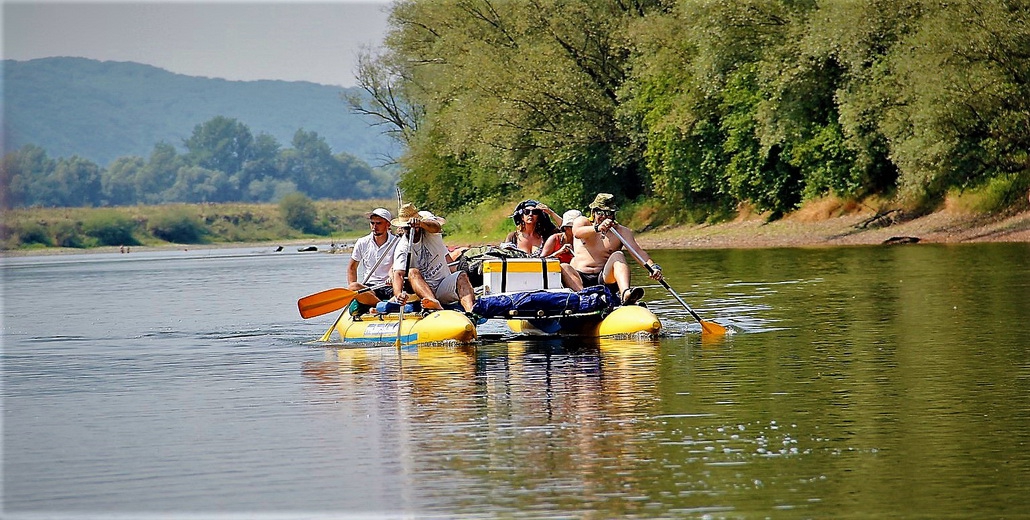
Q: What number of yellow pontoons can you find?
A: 2